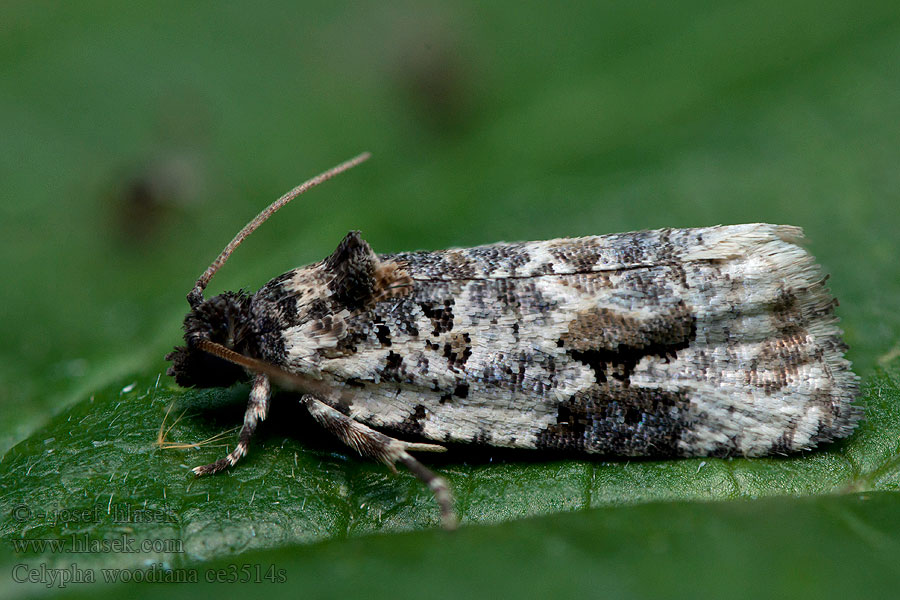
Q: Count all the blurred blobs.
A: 2